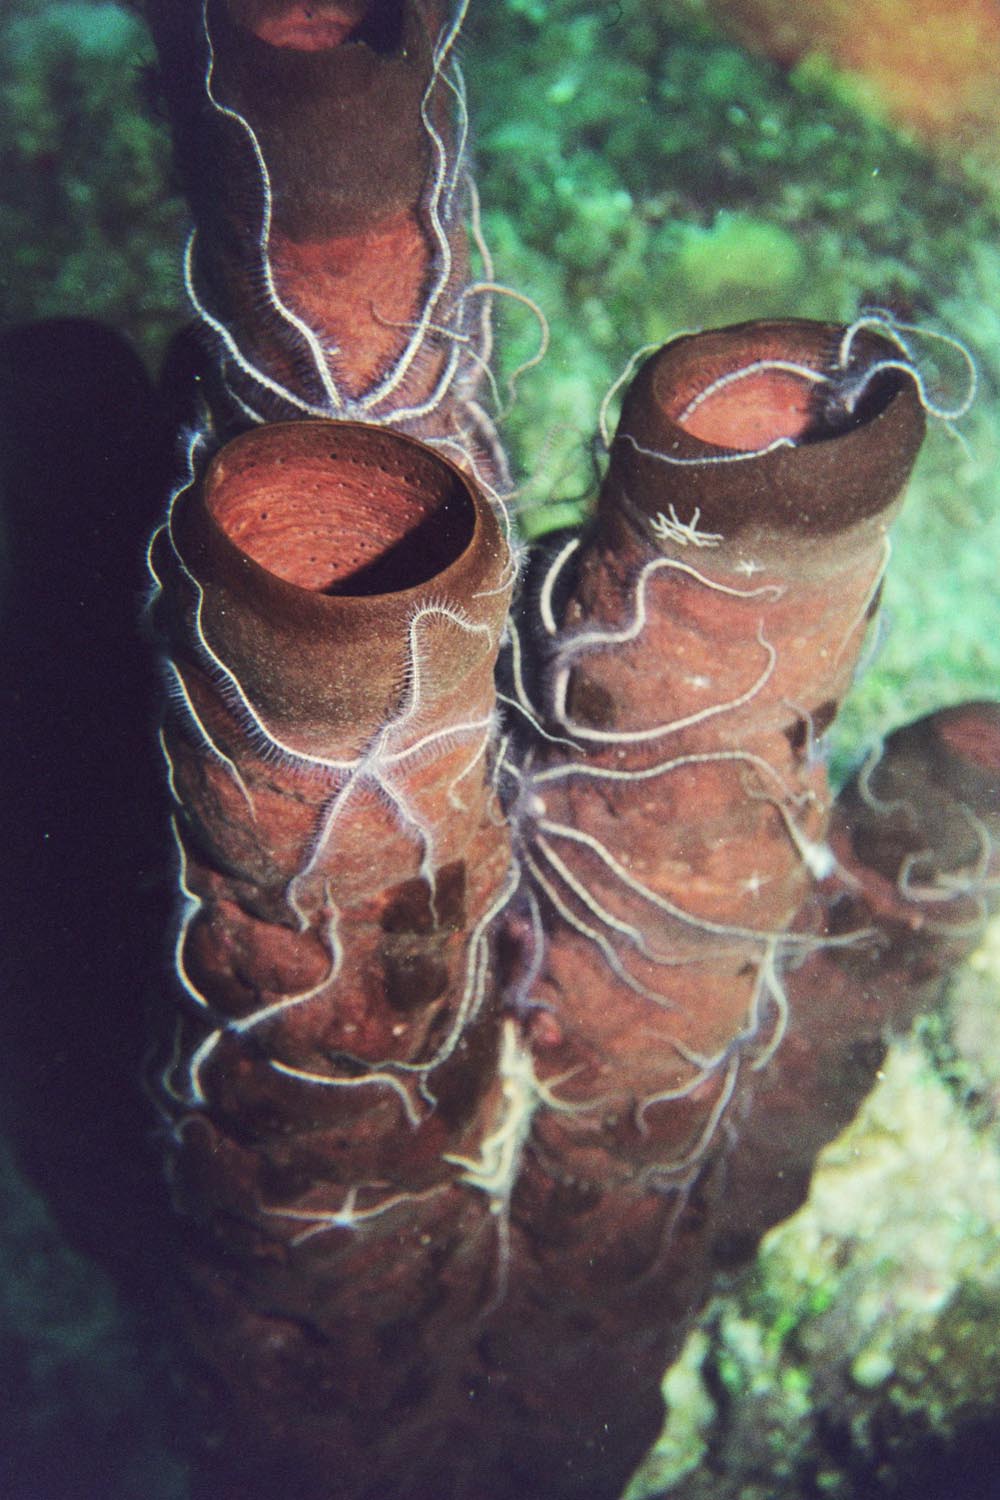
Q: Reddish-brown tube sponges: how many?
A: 4